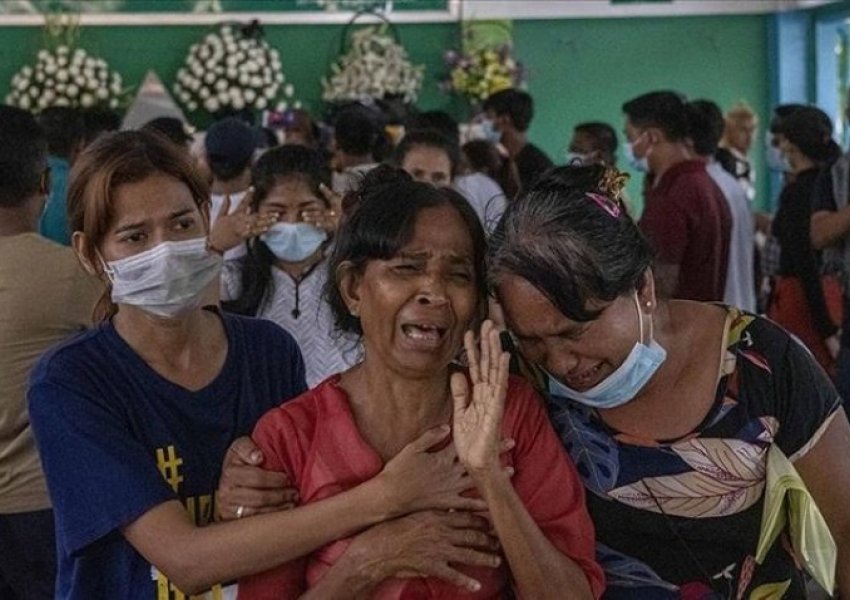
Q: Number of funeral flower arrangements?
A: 4